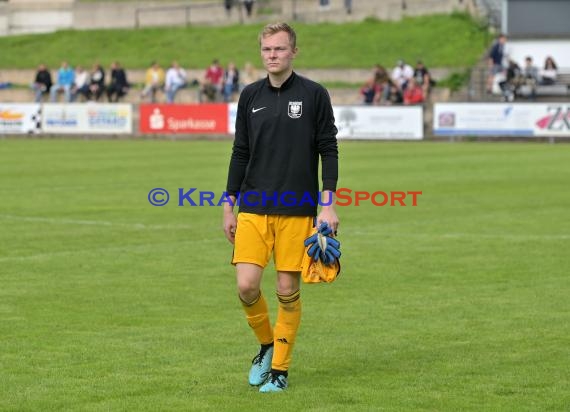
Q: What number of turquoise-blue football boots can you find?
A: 2